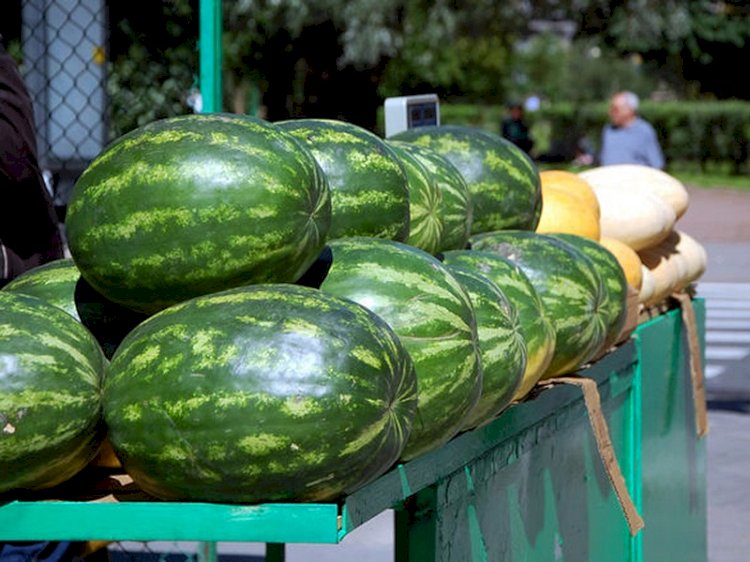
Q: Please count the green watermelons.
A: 13